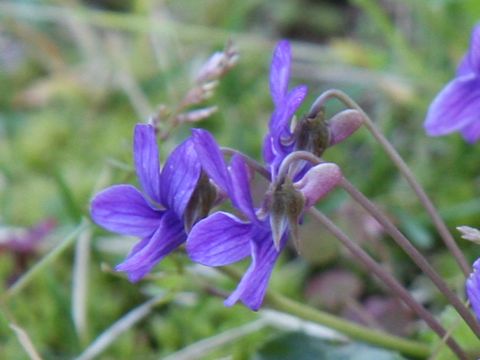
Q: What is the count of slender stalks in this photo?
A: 3